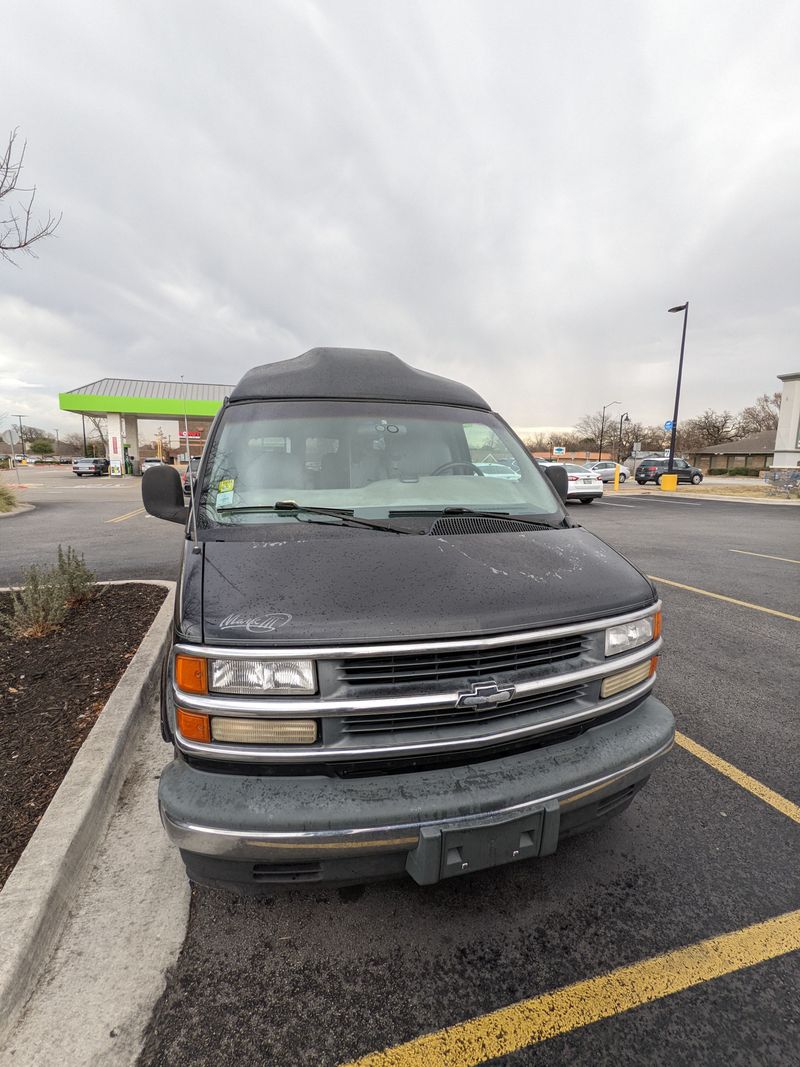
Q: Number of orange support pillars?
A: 2